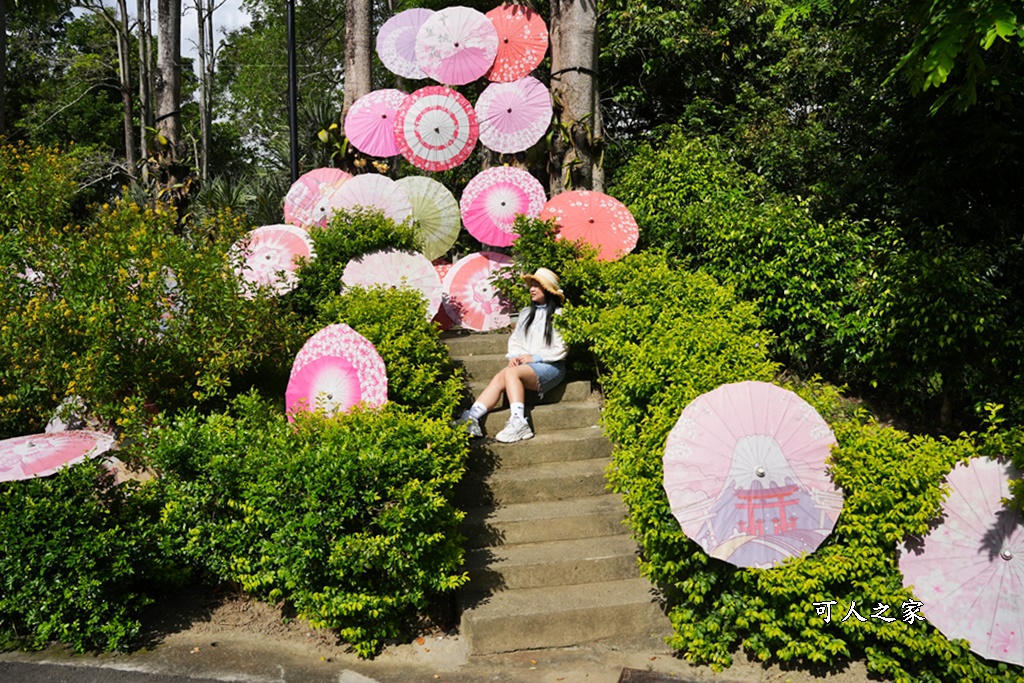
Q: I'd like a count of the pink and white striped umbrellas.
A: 1